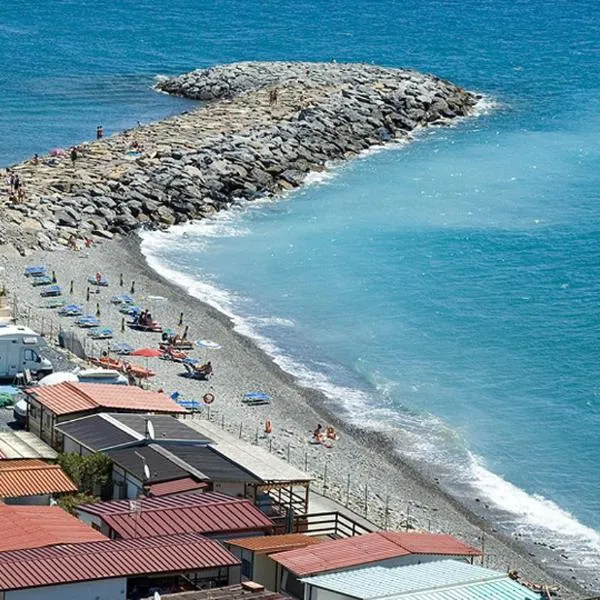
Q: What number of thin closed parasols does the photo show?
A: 9